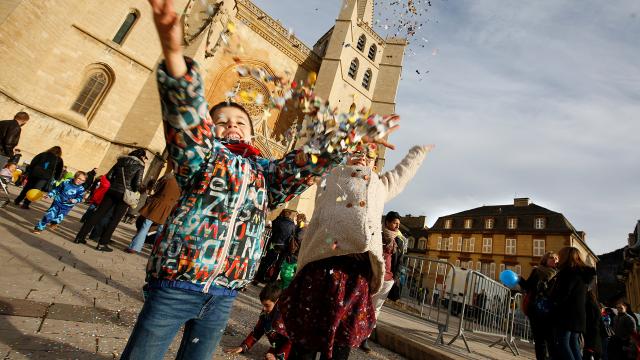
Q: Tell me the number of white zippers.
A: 1